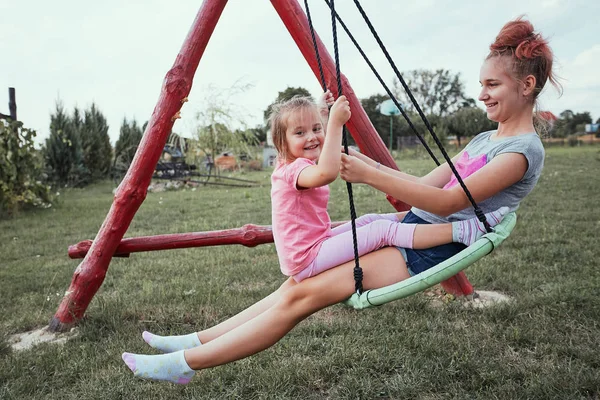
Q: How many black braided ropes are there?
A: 4